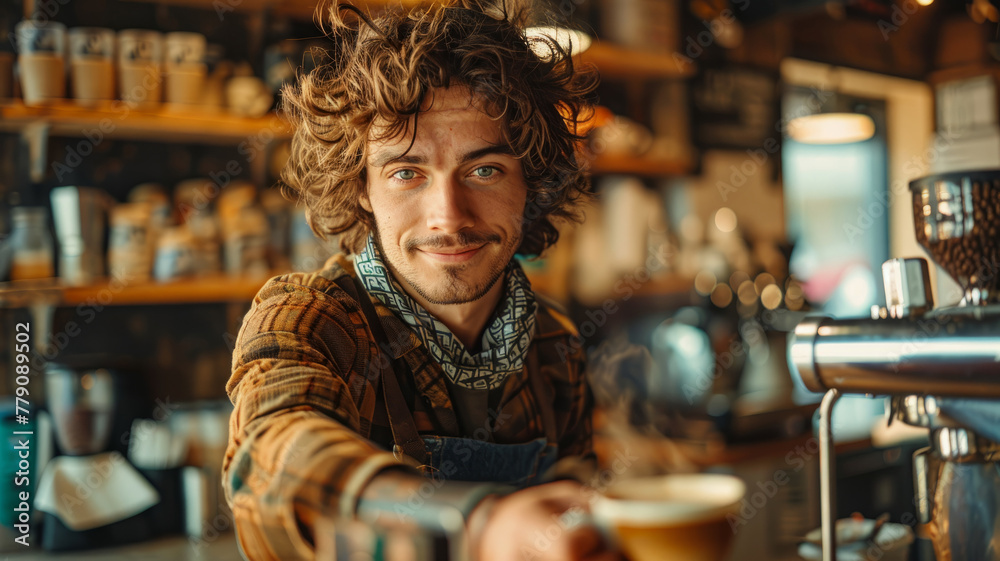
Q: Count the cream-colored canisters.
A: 4